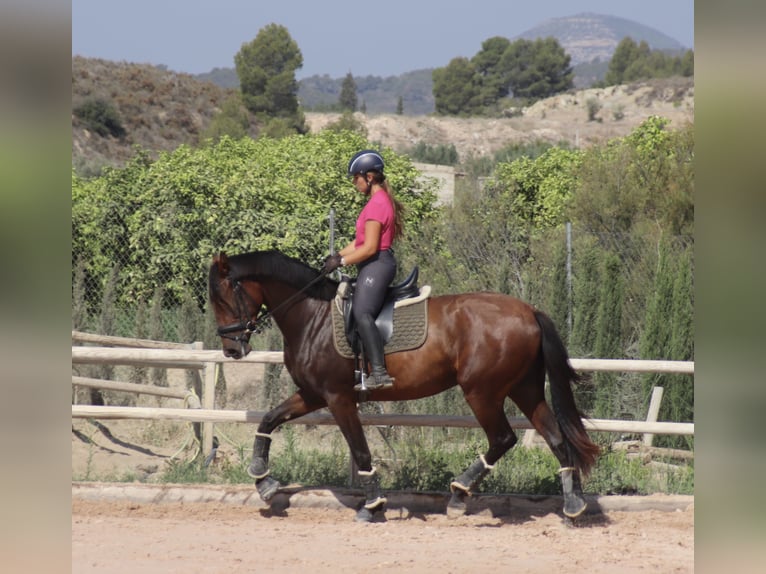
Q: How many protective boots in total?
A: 4